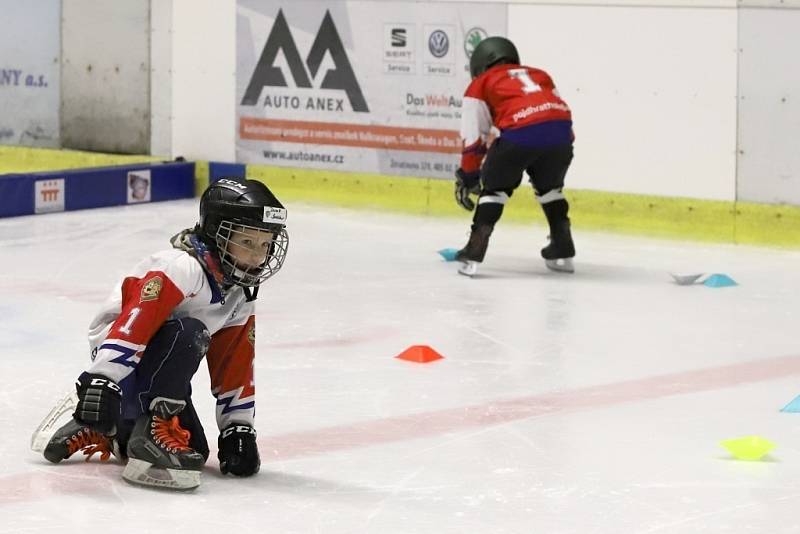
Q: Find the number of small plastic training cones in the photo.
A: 6